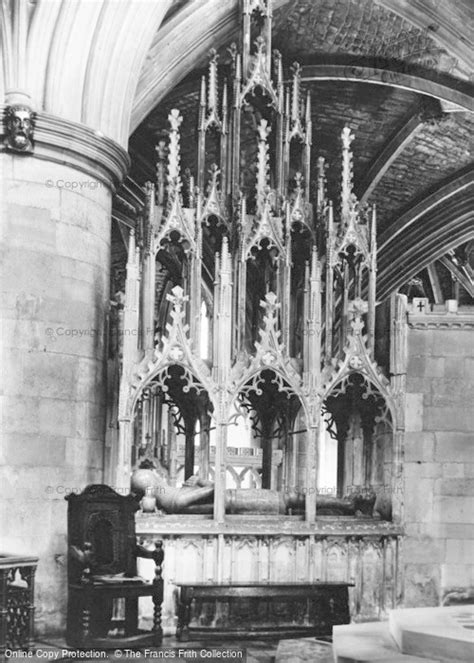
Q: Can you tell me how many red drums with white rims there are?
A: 0